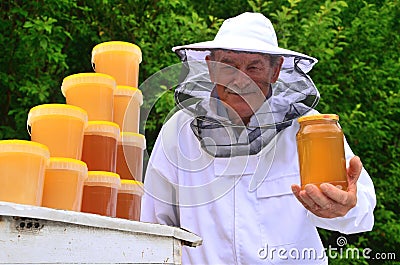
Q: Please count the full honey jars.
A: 11